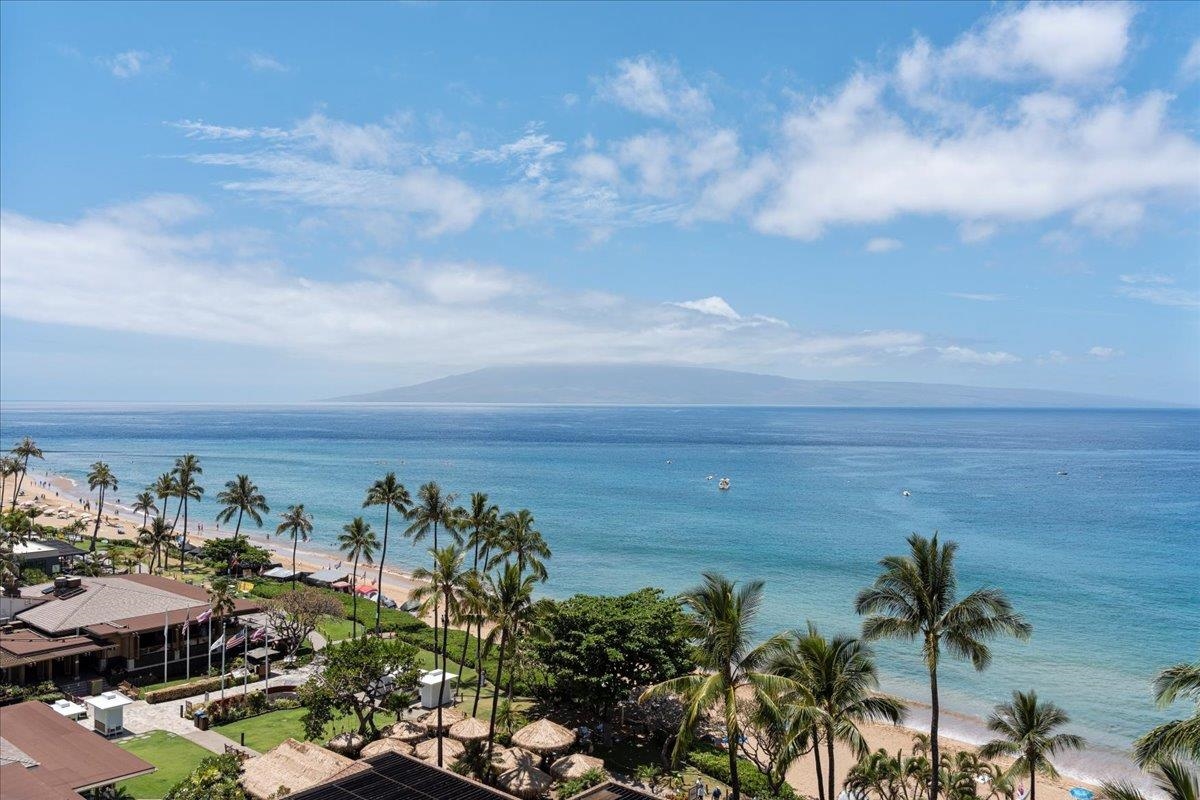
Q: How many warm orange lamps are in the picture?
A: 0